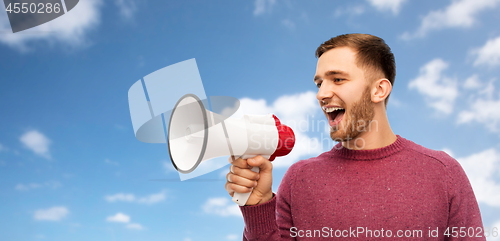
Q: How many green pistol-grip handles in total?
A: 0